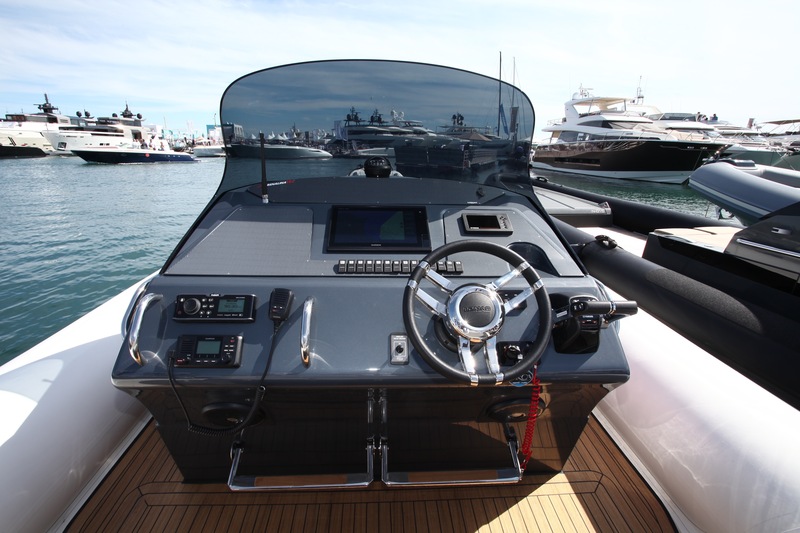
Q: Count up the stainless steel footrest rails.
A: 2